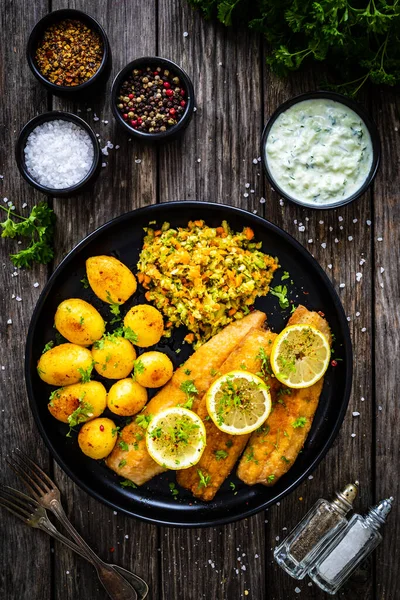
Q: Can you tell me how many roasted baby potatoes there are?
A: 9